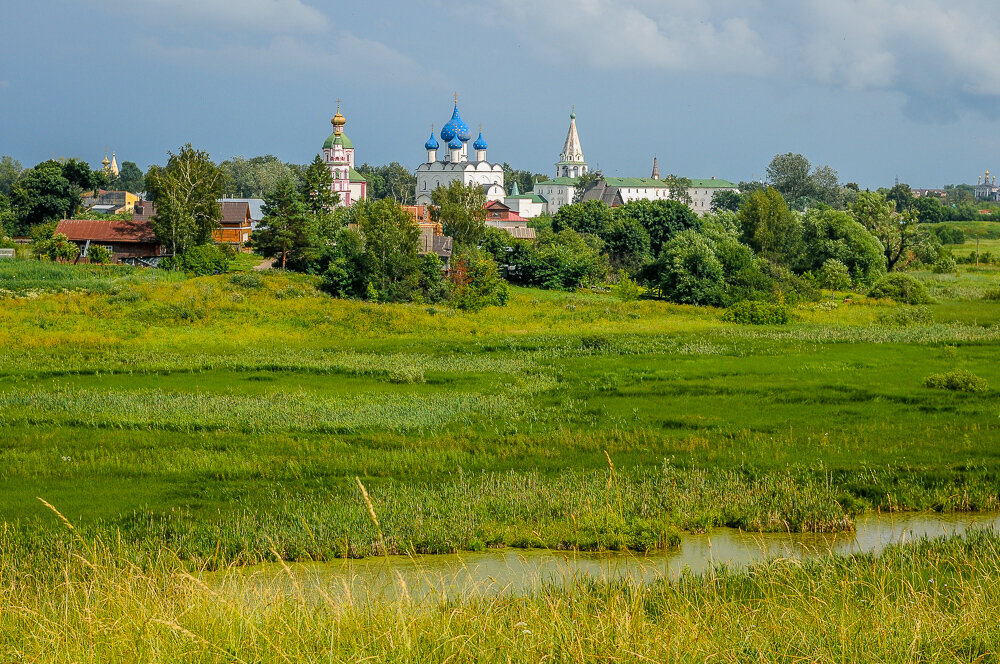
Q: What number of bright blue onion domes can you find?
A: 4